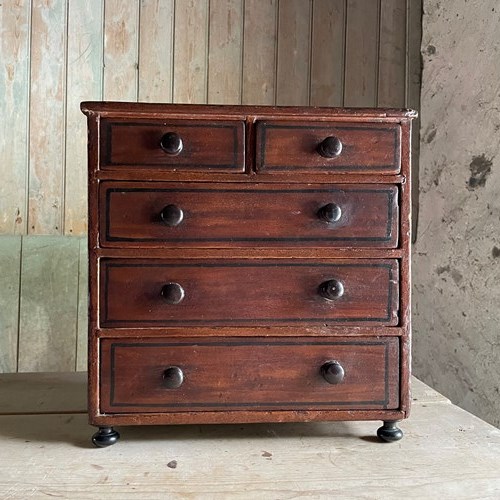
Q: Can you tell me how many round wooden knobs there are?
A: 8